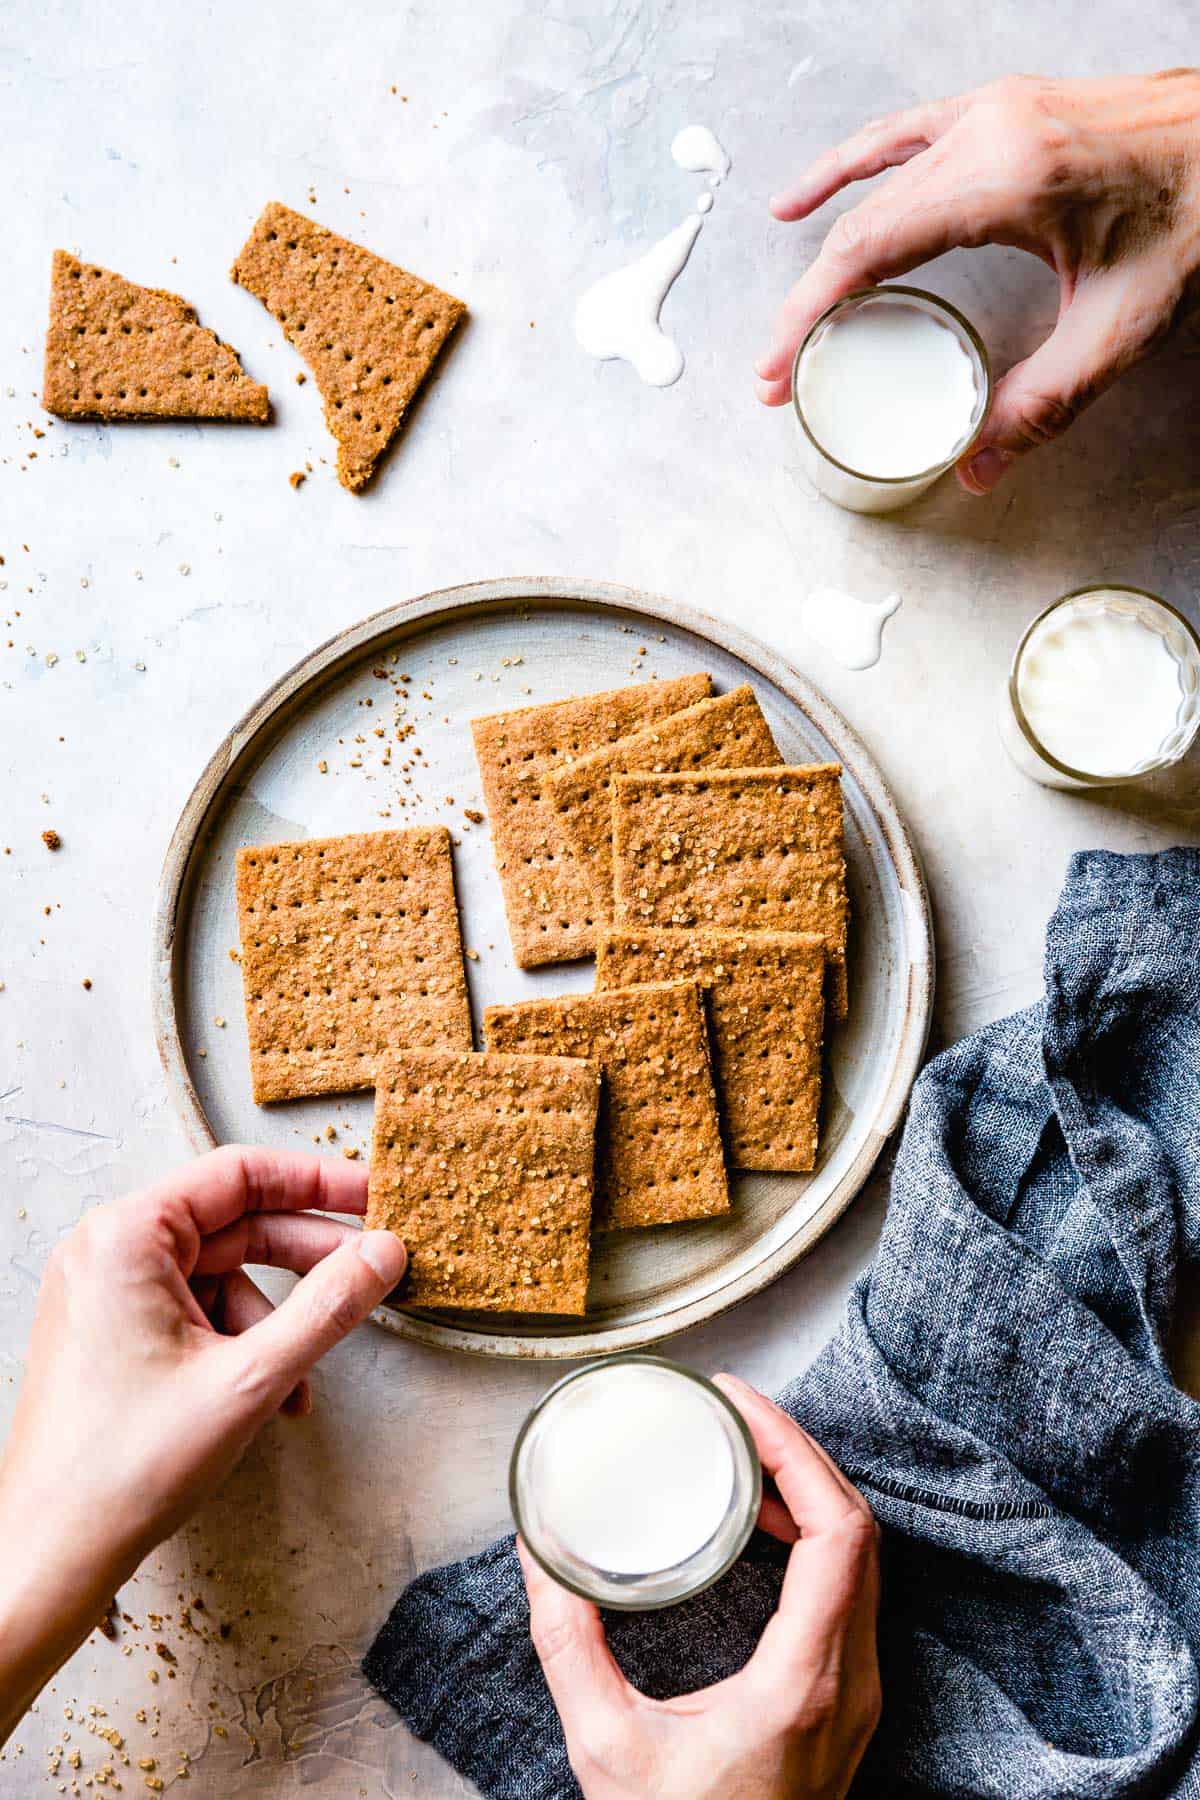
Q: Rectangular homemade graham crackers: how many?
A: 7